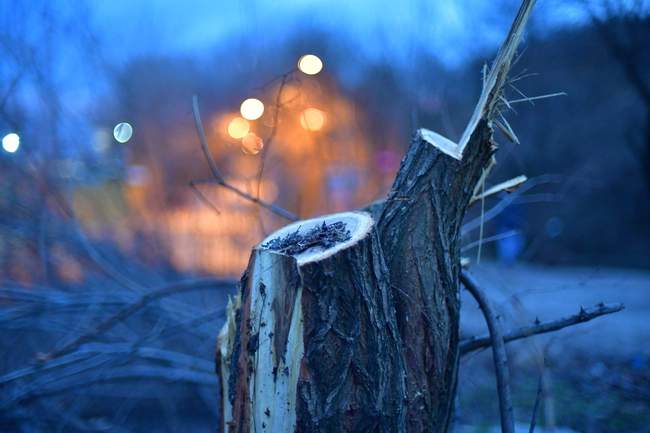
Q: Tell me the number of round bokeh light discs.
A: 7